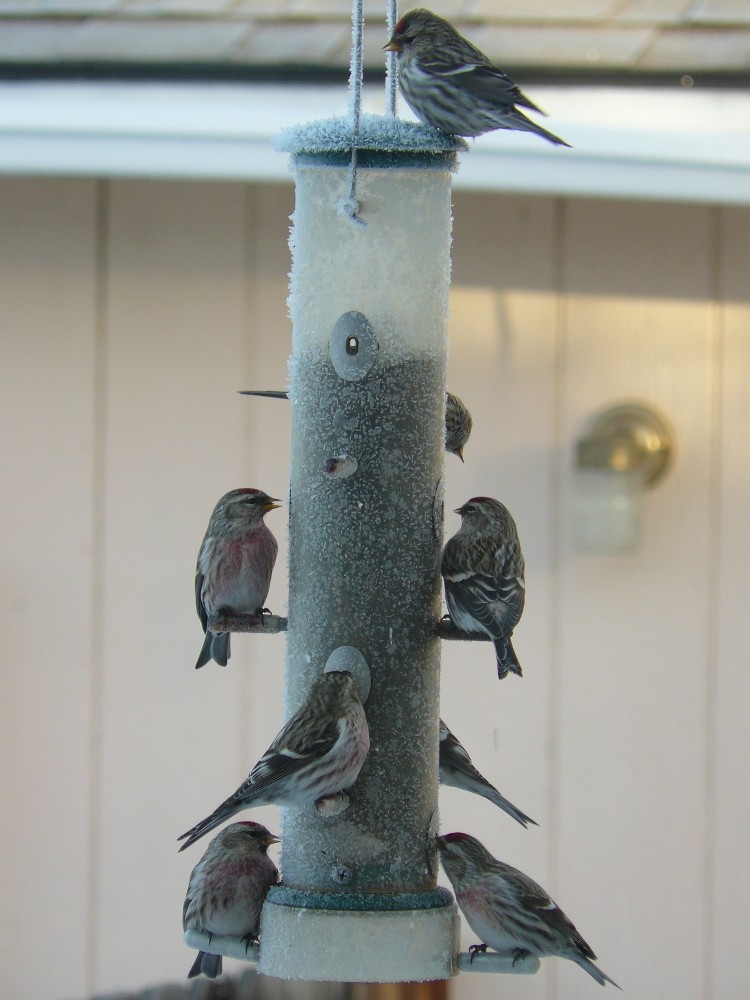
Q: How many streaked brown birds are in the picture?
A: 8